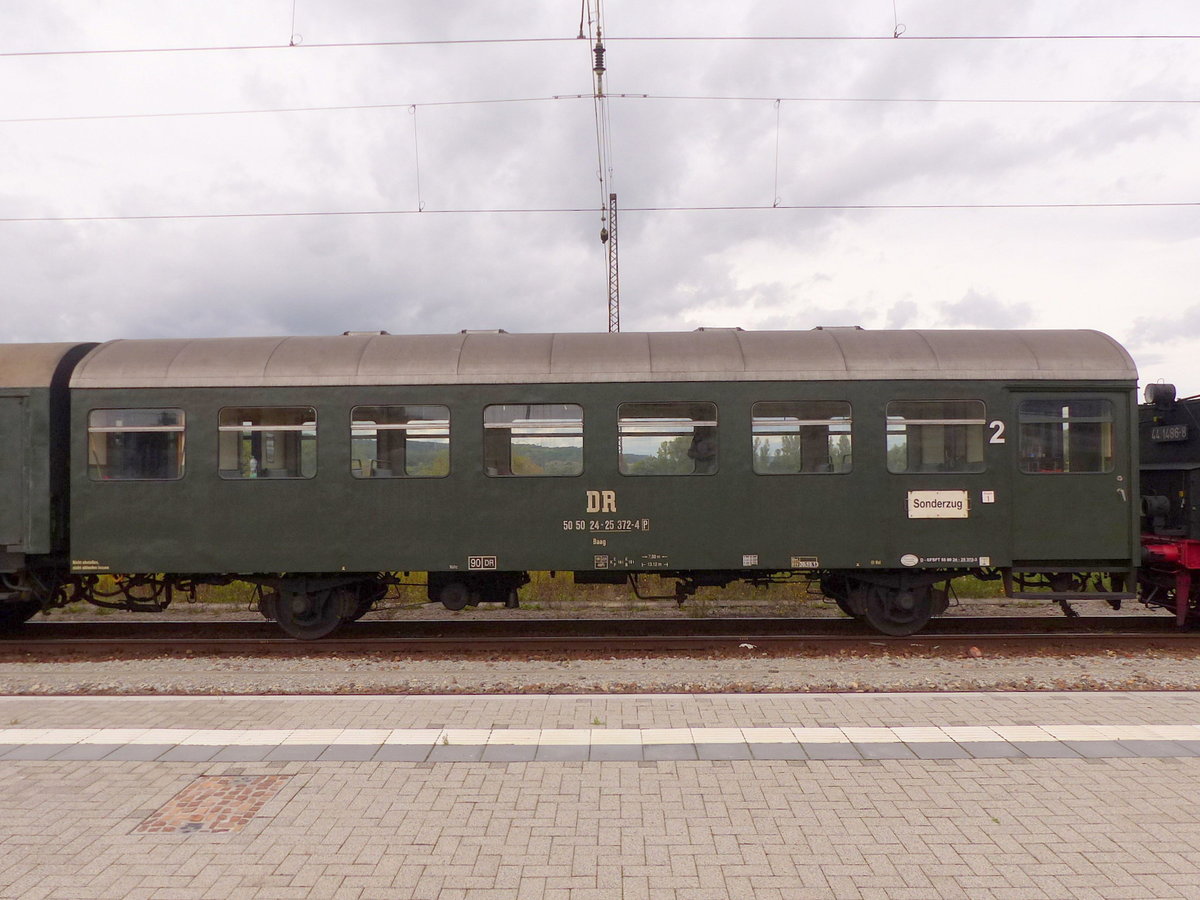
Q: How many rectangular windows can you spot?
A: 8